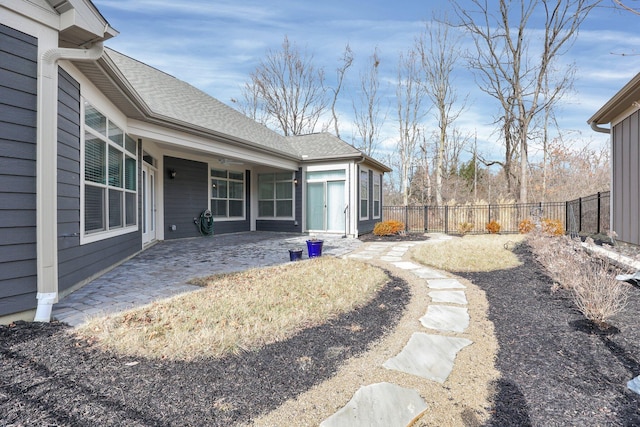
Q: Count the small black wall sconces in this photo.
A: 2